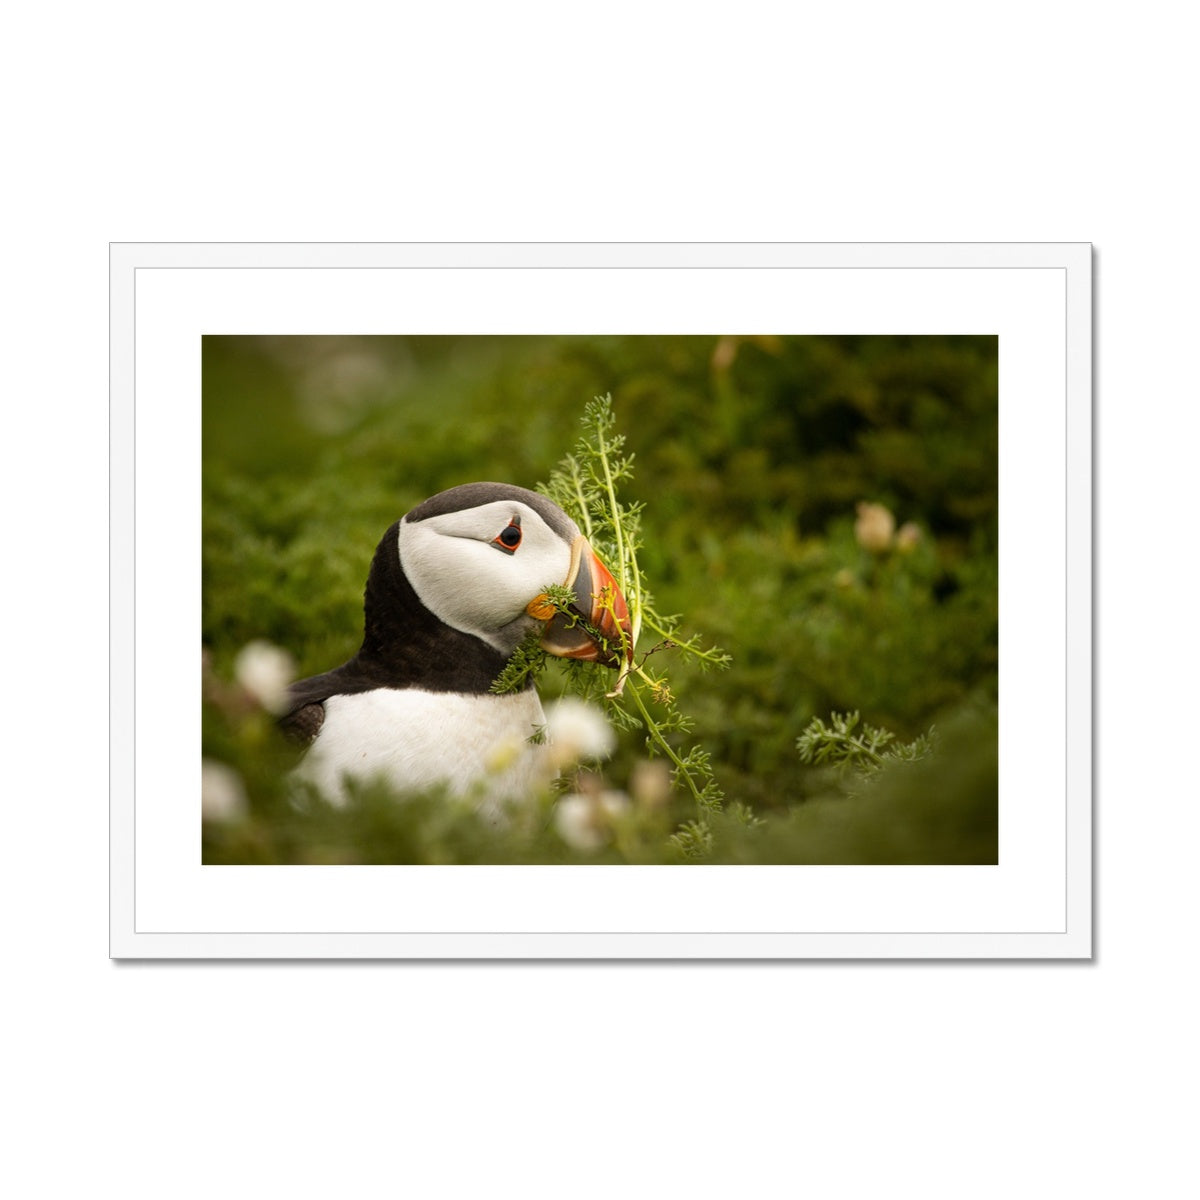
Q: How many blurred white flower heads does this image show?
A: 4